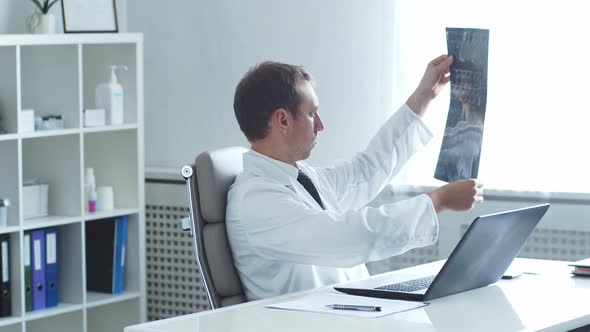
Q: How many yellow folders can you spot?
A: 0